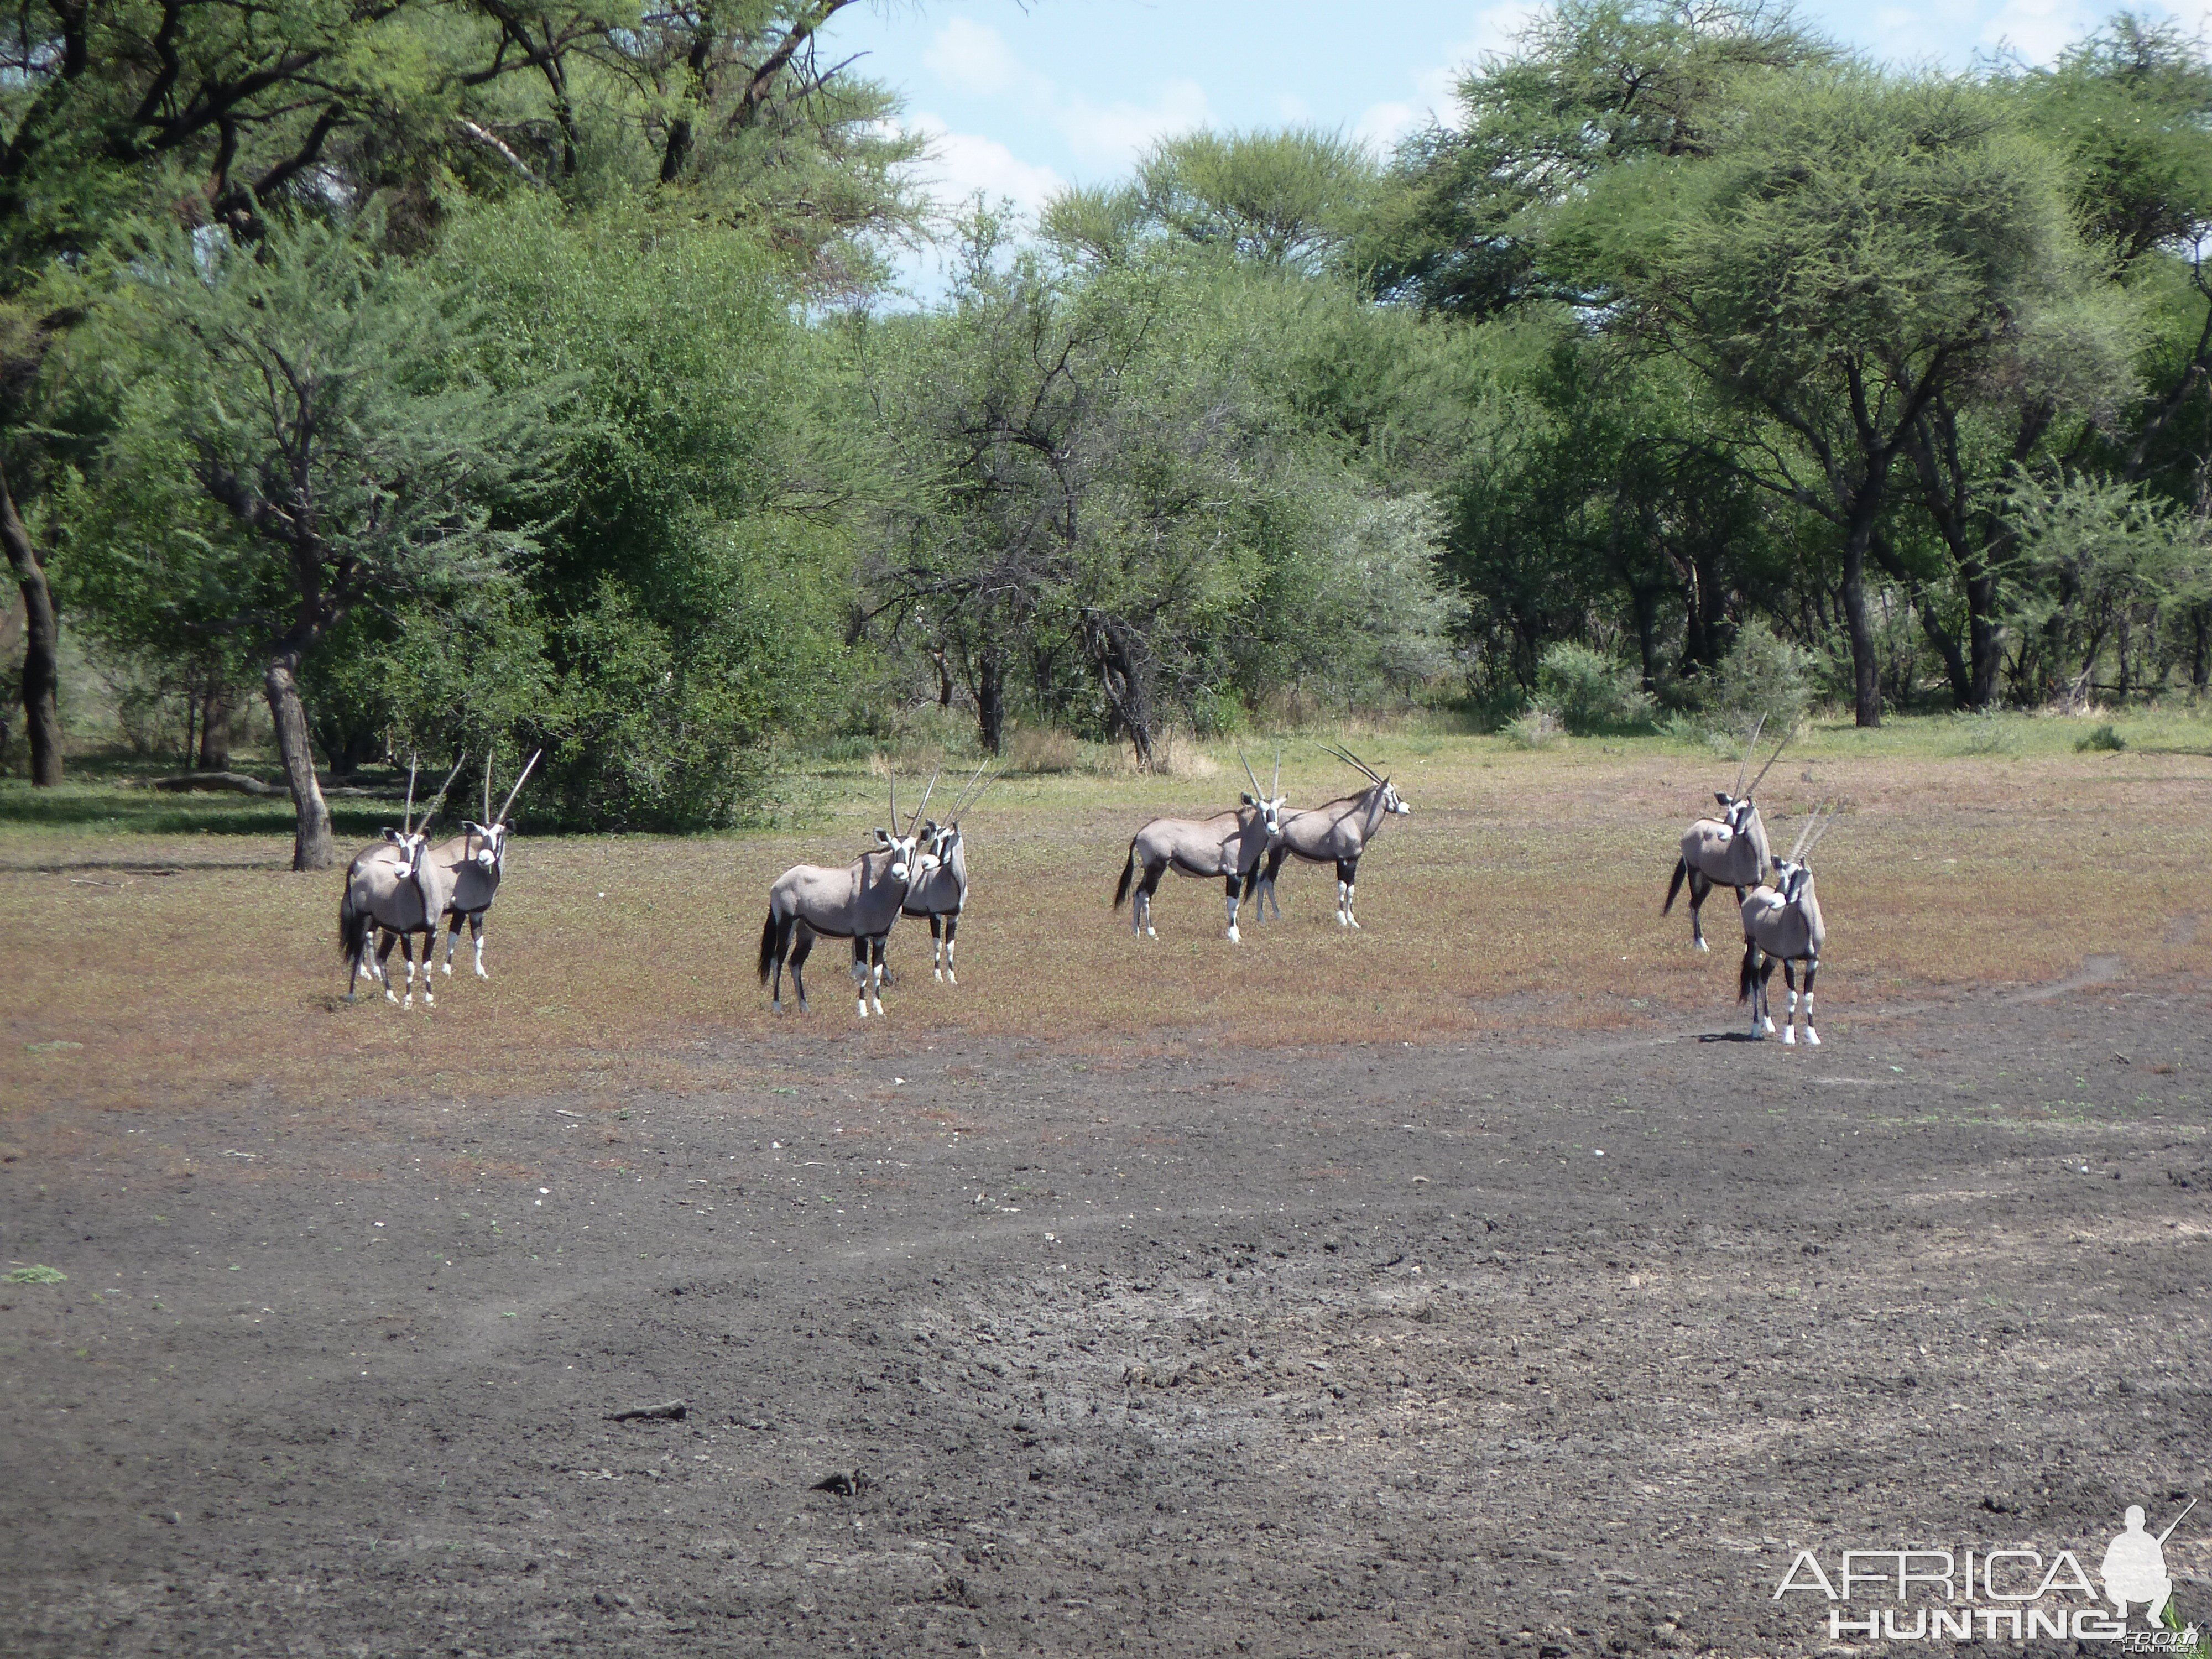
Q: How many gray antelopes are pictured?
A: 8